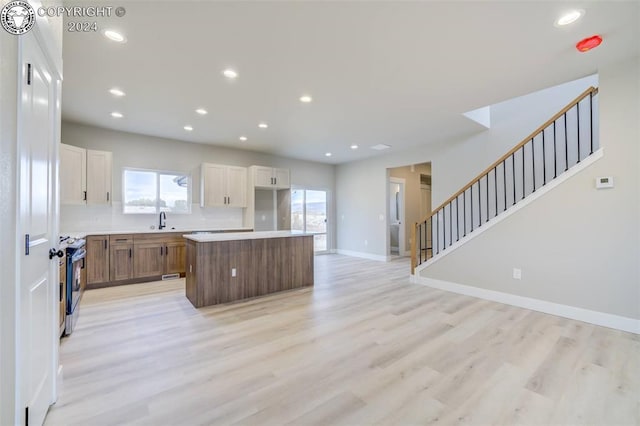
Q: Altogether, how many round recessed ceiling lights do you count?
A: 12